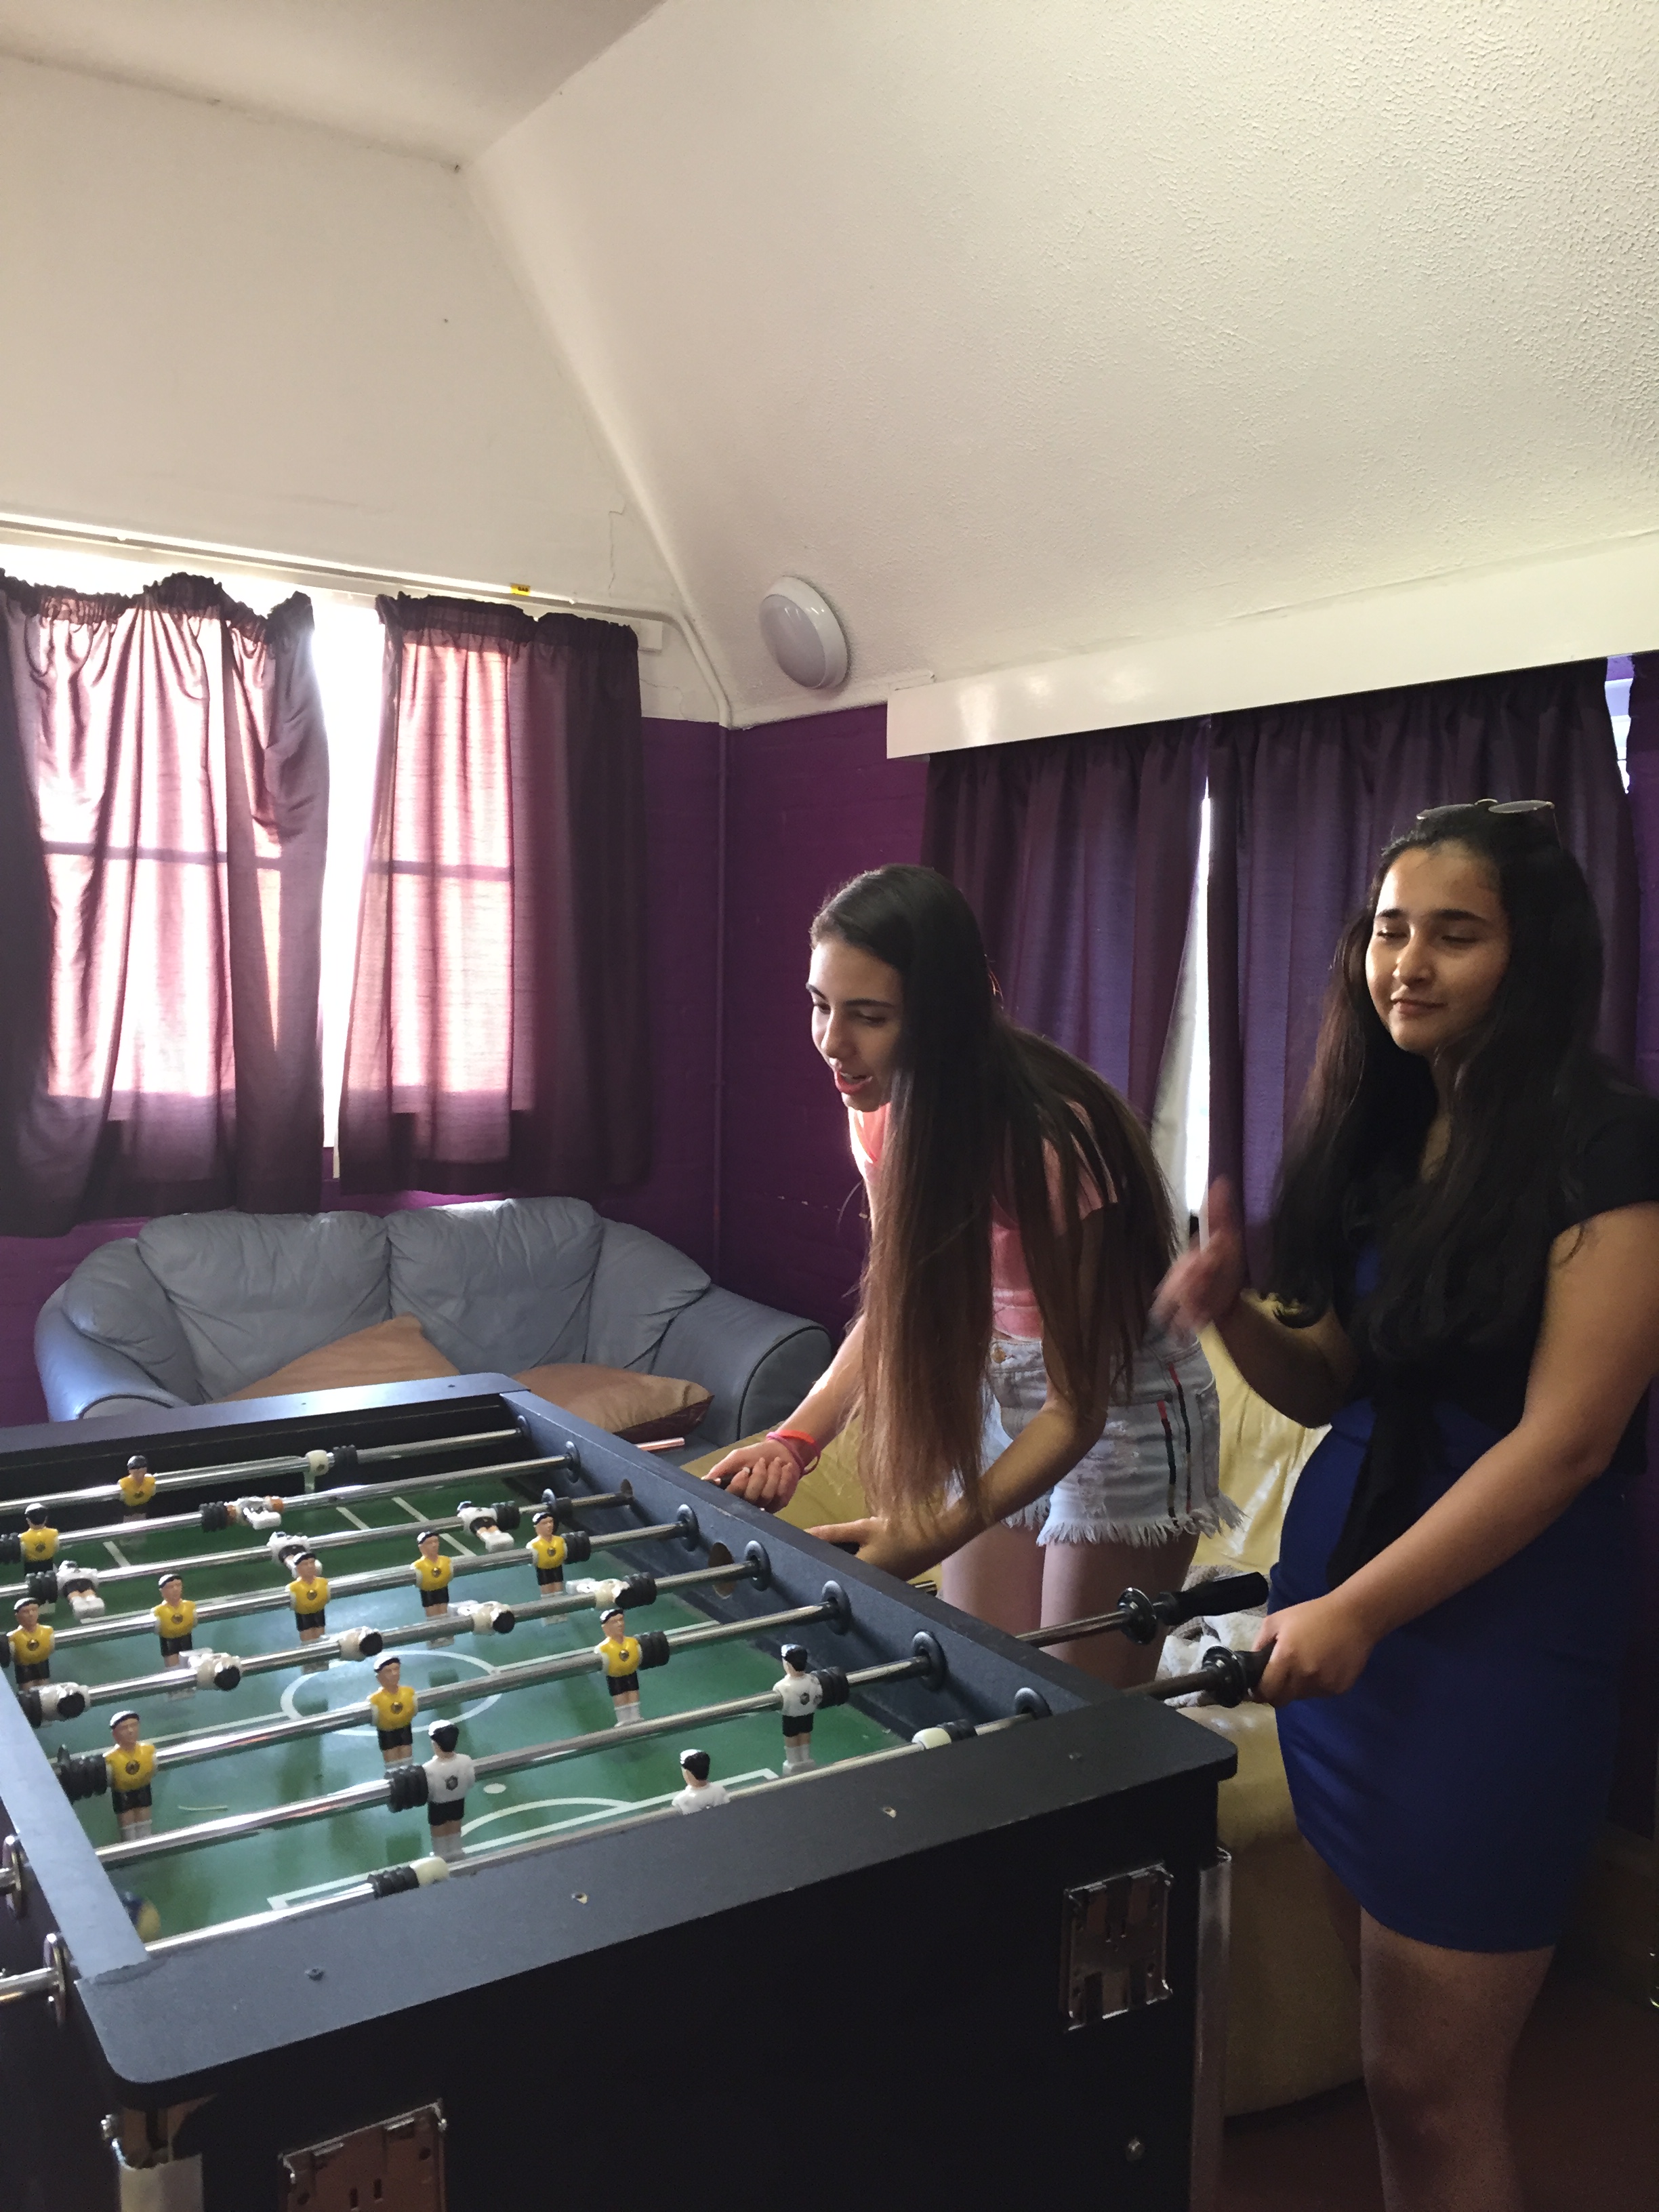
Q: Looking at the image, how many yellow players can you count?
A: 10